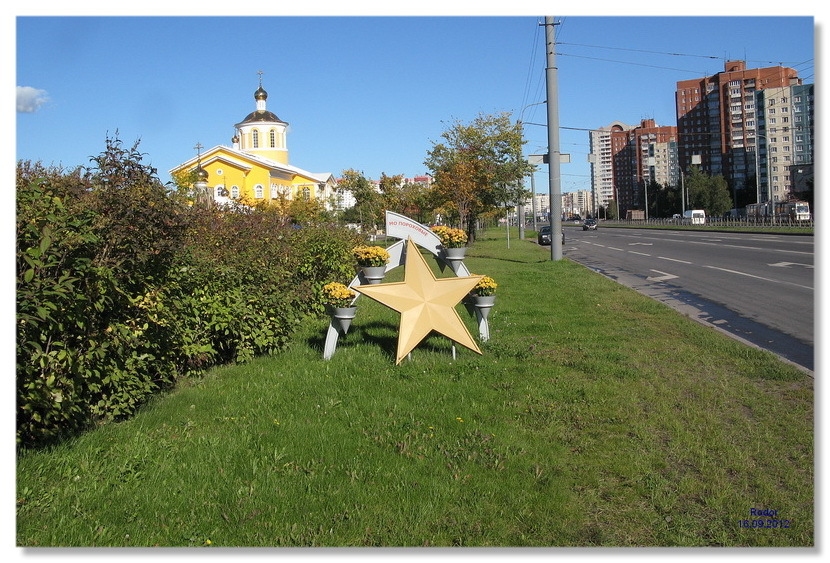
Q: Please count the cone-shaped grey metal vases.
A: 4